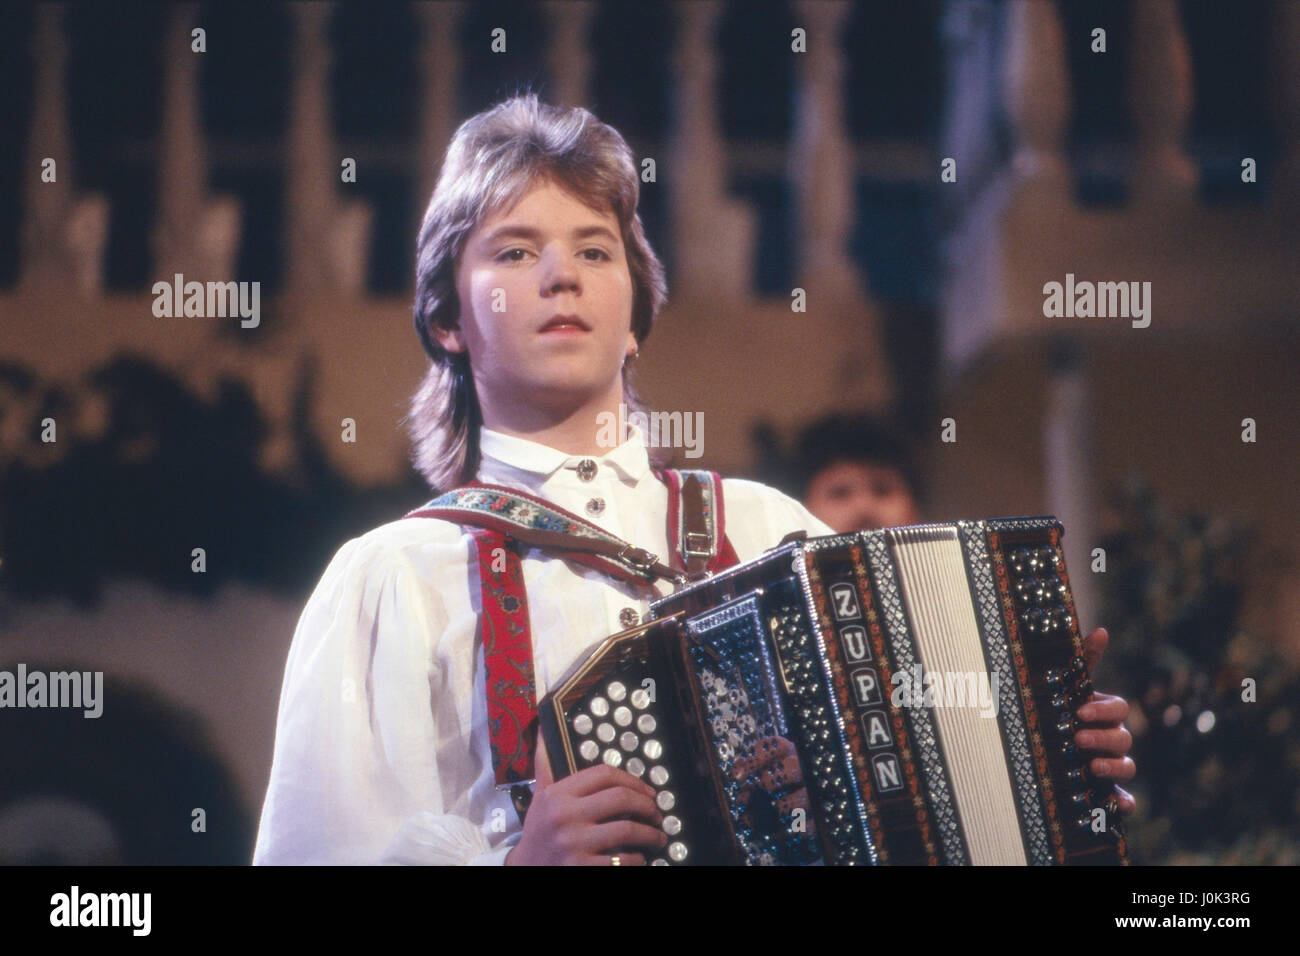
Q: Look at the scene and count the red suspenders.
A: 2